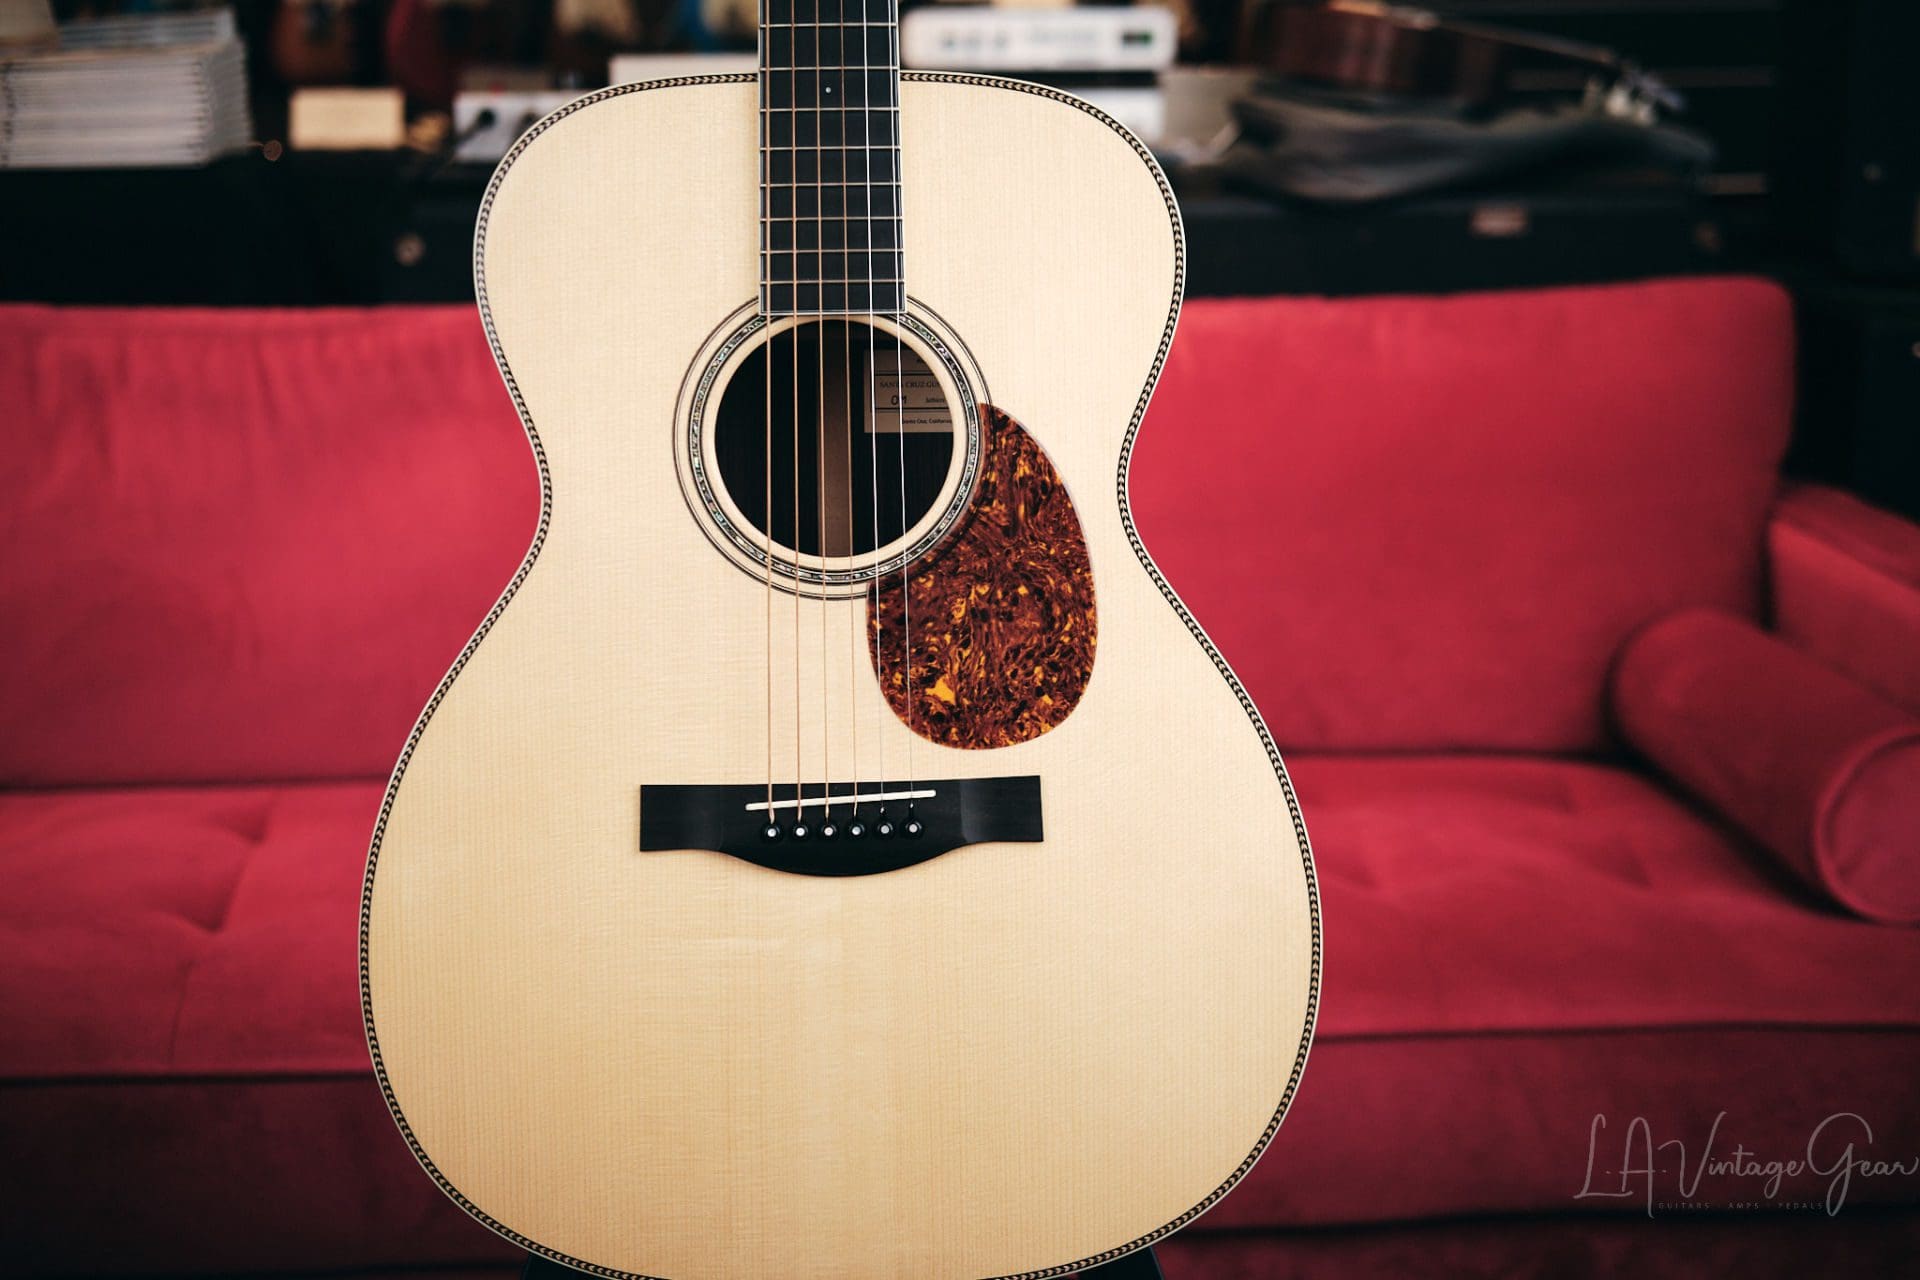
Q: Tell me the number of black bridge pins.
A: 6